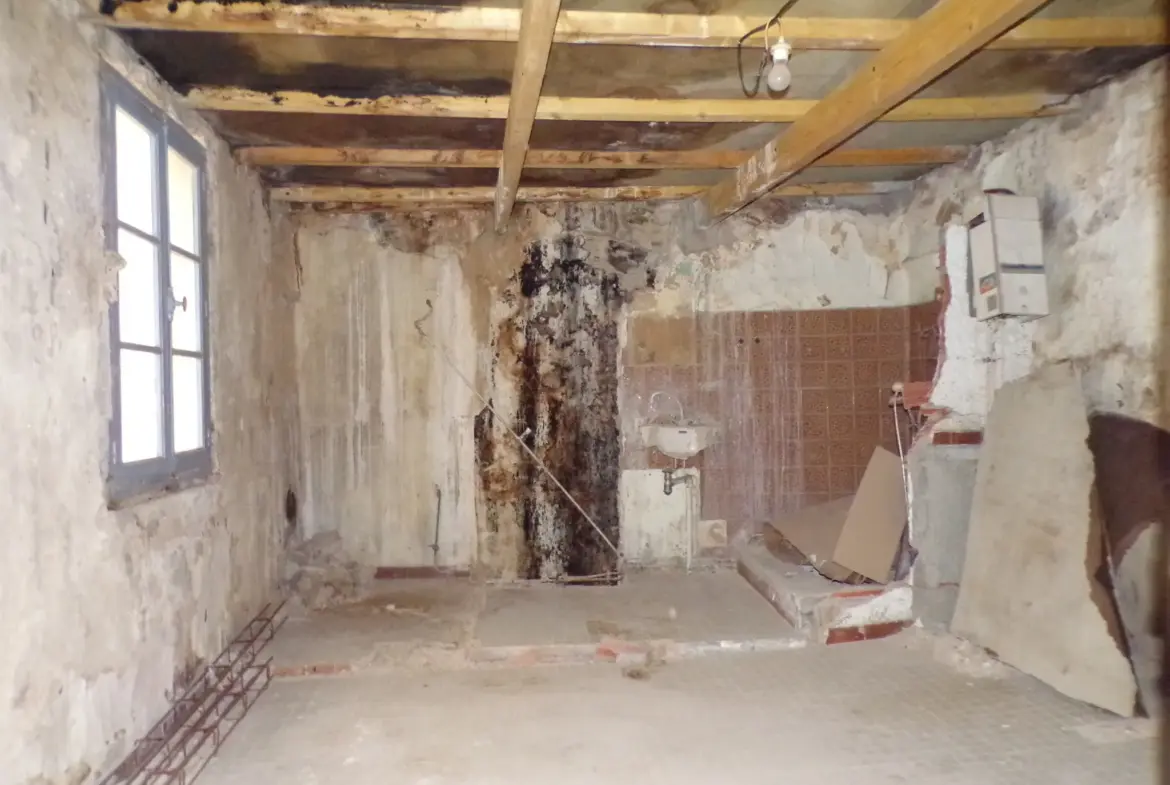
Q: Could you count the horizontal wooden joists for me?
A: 4